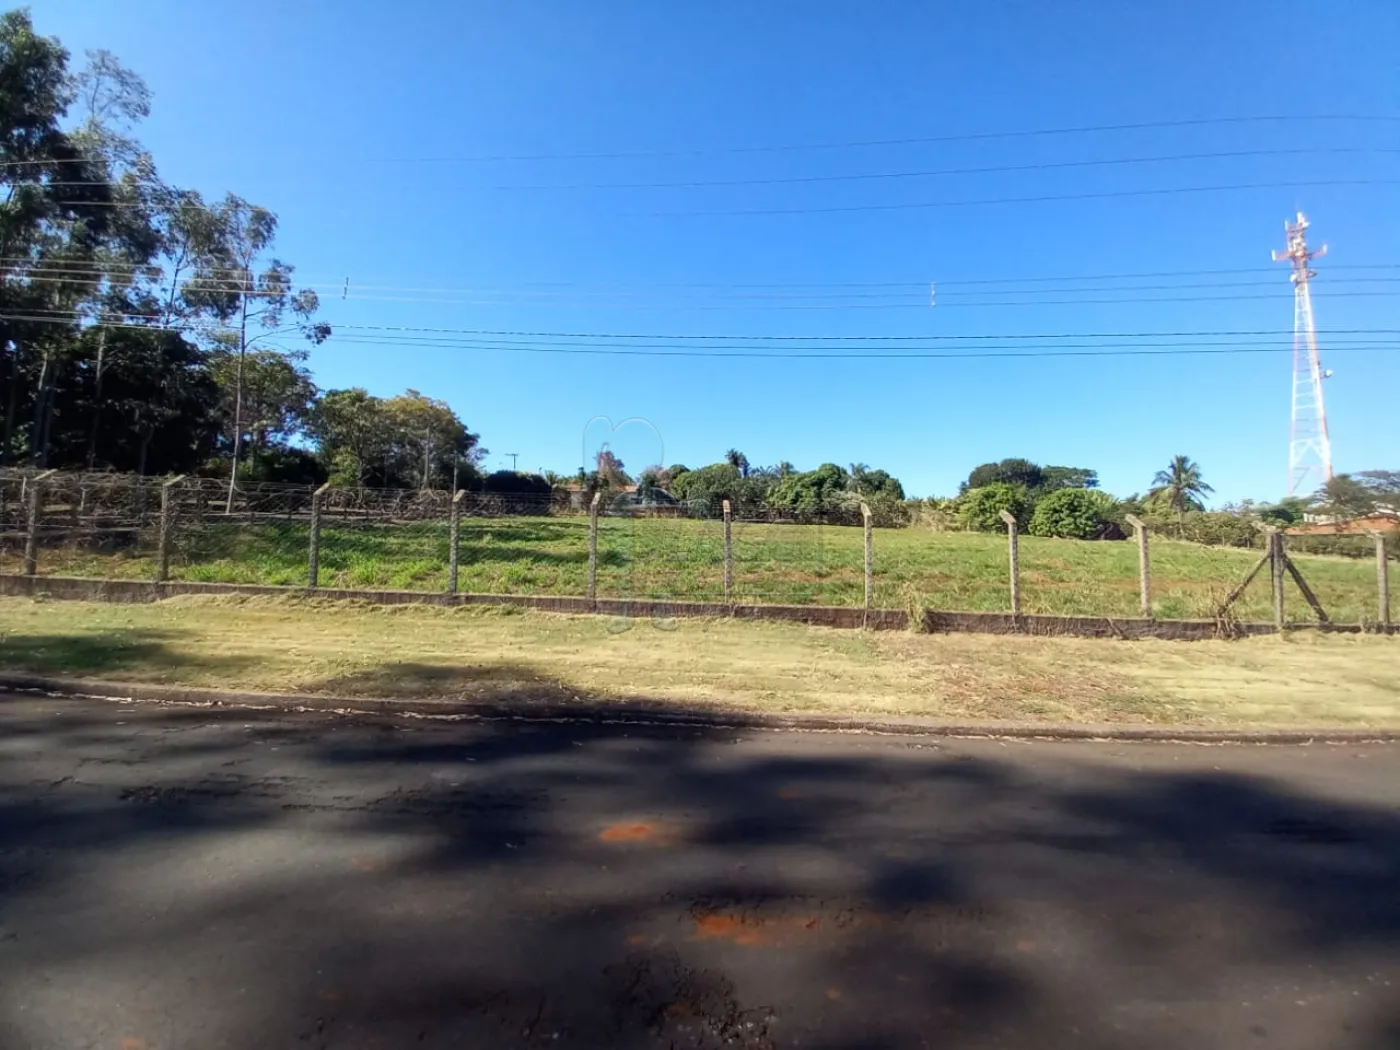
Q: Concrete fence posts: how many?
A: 11